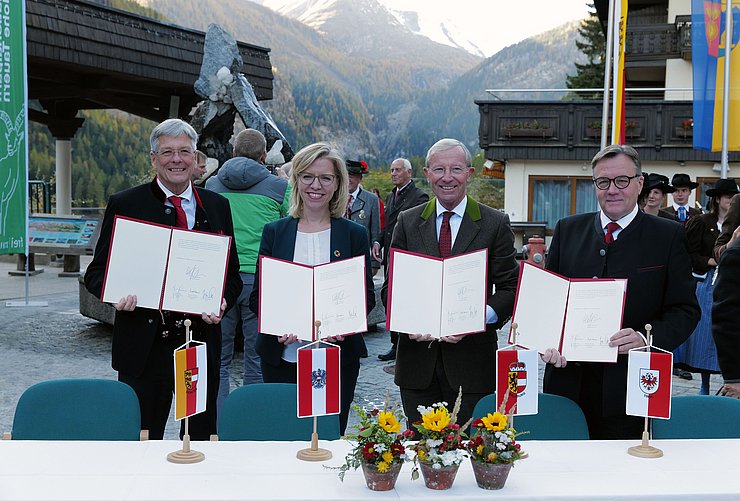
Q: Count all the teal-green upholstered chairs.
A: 4